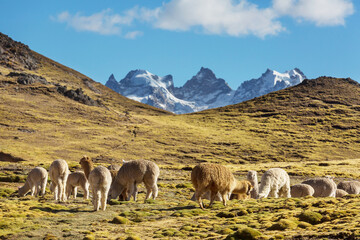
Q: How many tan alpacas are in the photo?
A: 2